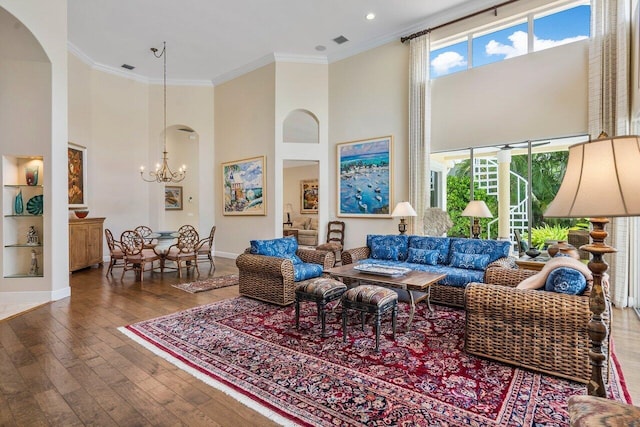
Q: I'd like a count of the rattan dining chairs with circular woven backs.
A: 6